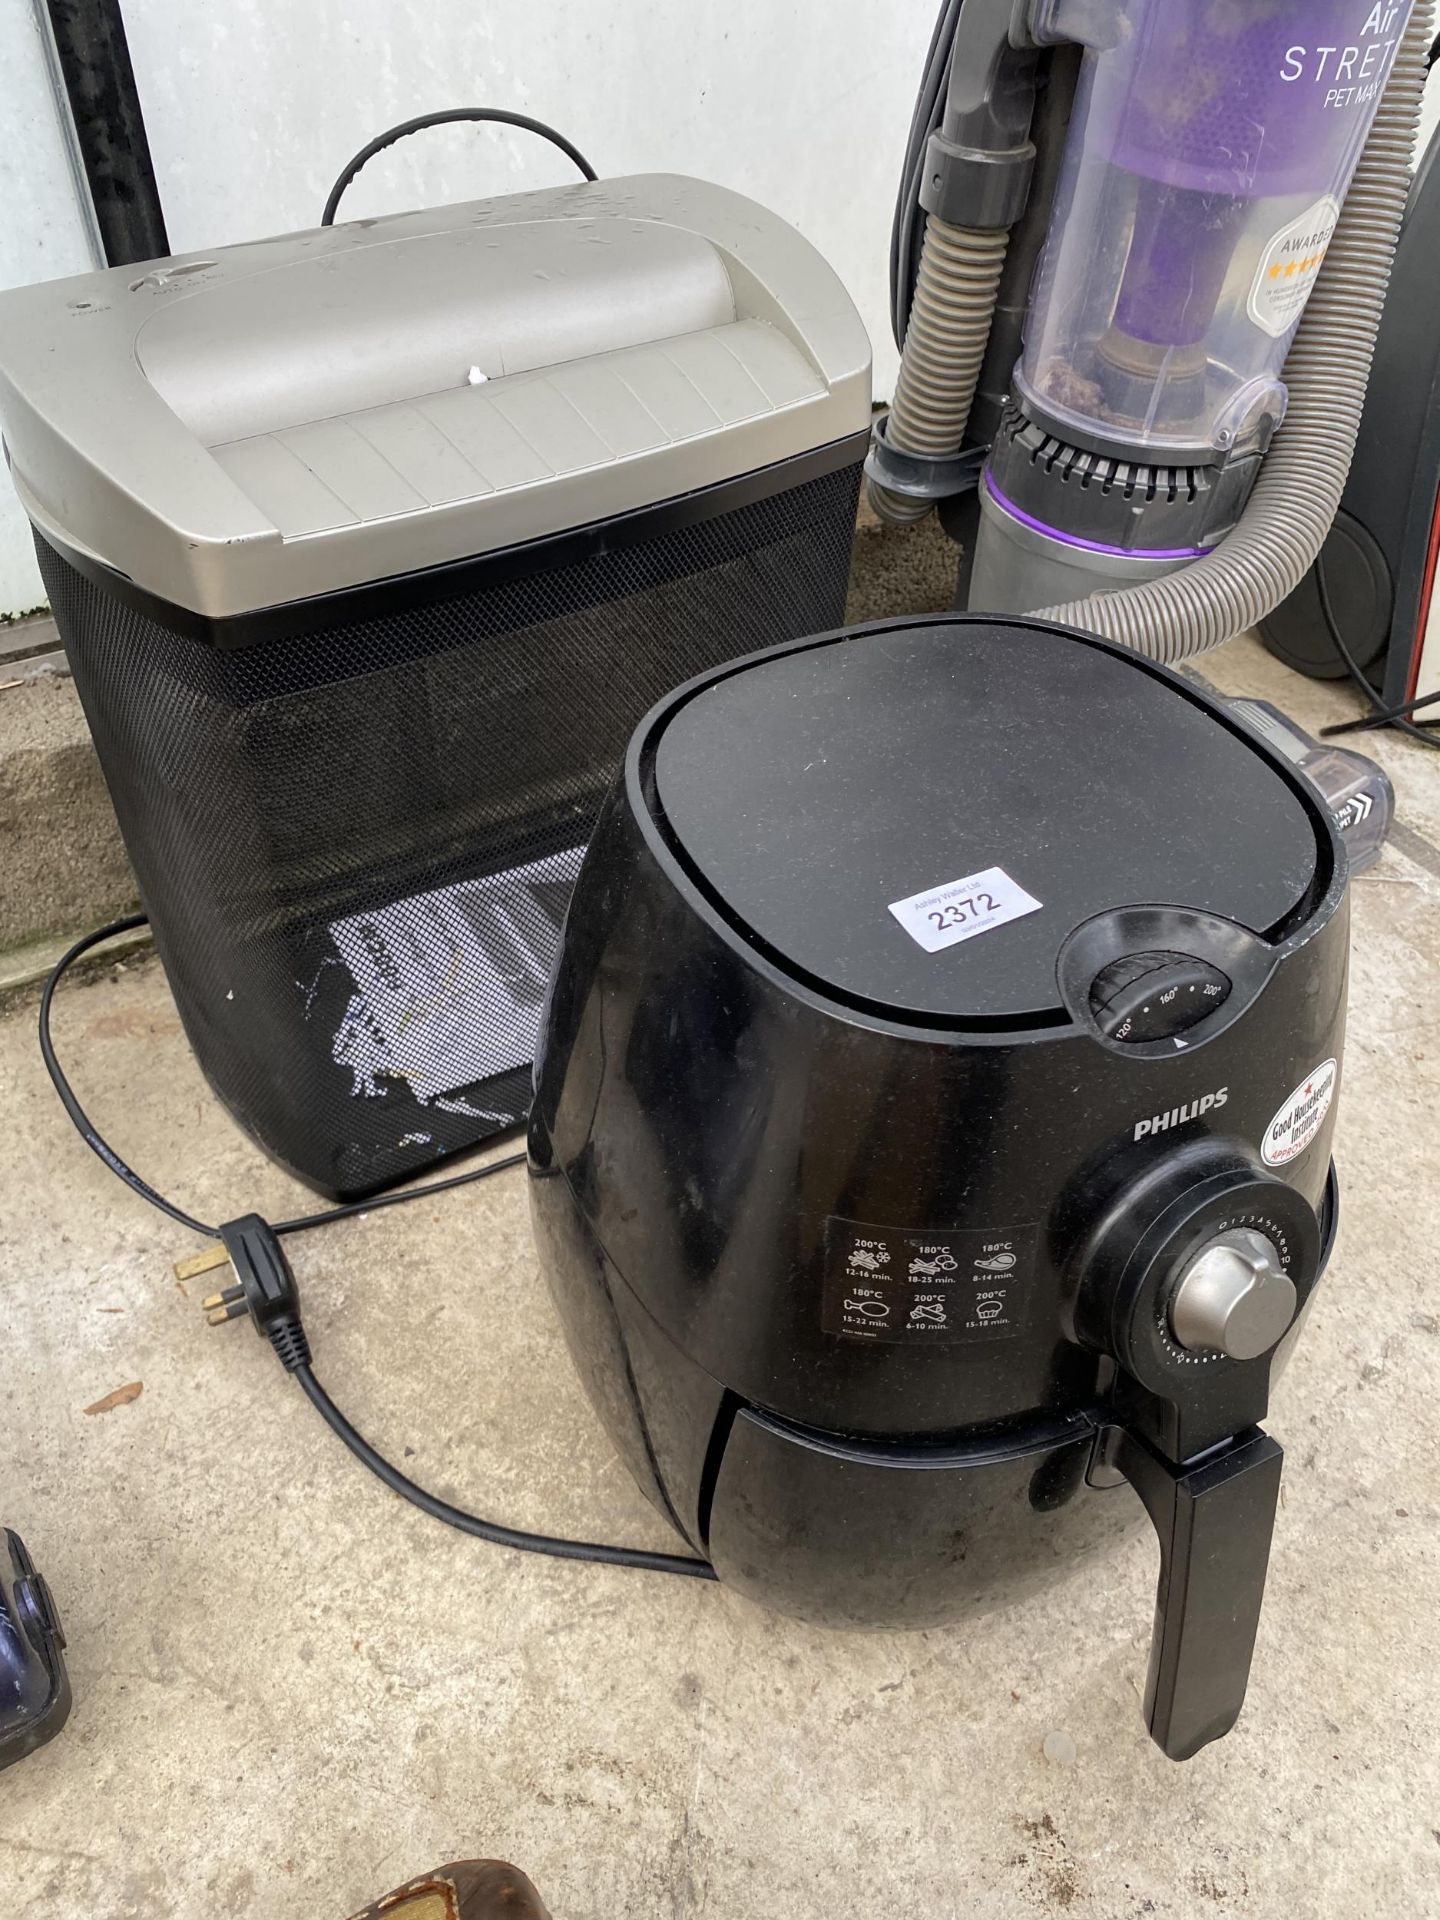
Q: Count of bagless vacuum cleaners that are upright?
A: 1